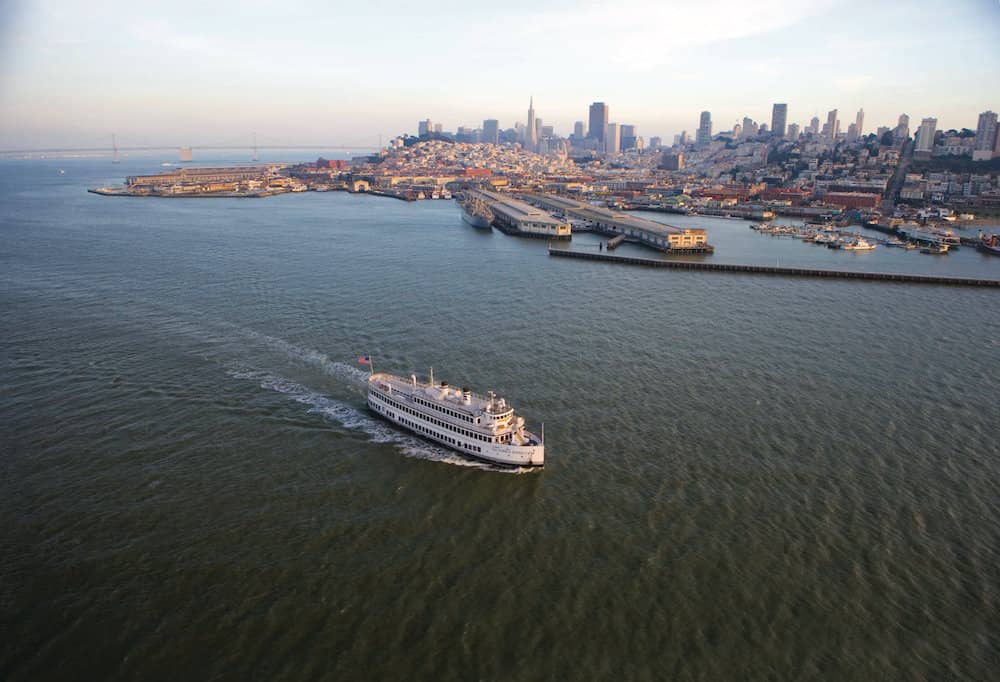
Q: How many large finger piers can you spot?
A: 2